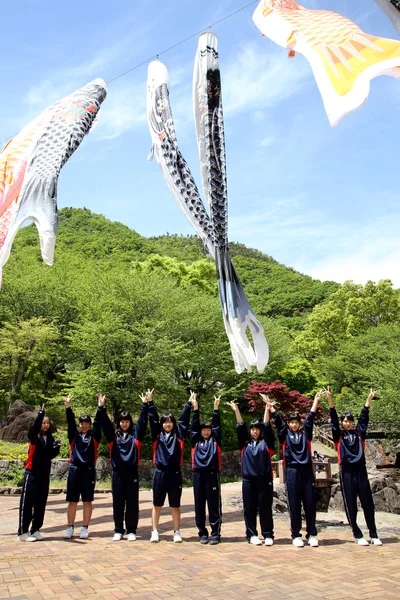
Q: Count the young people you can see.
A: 8